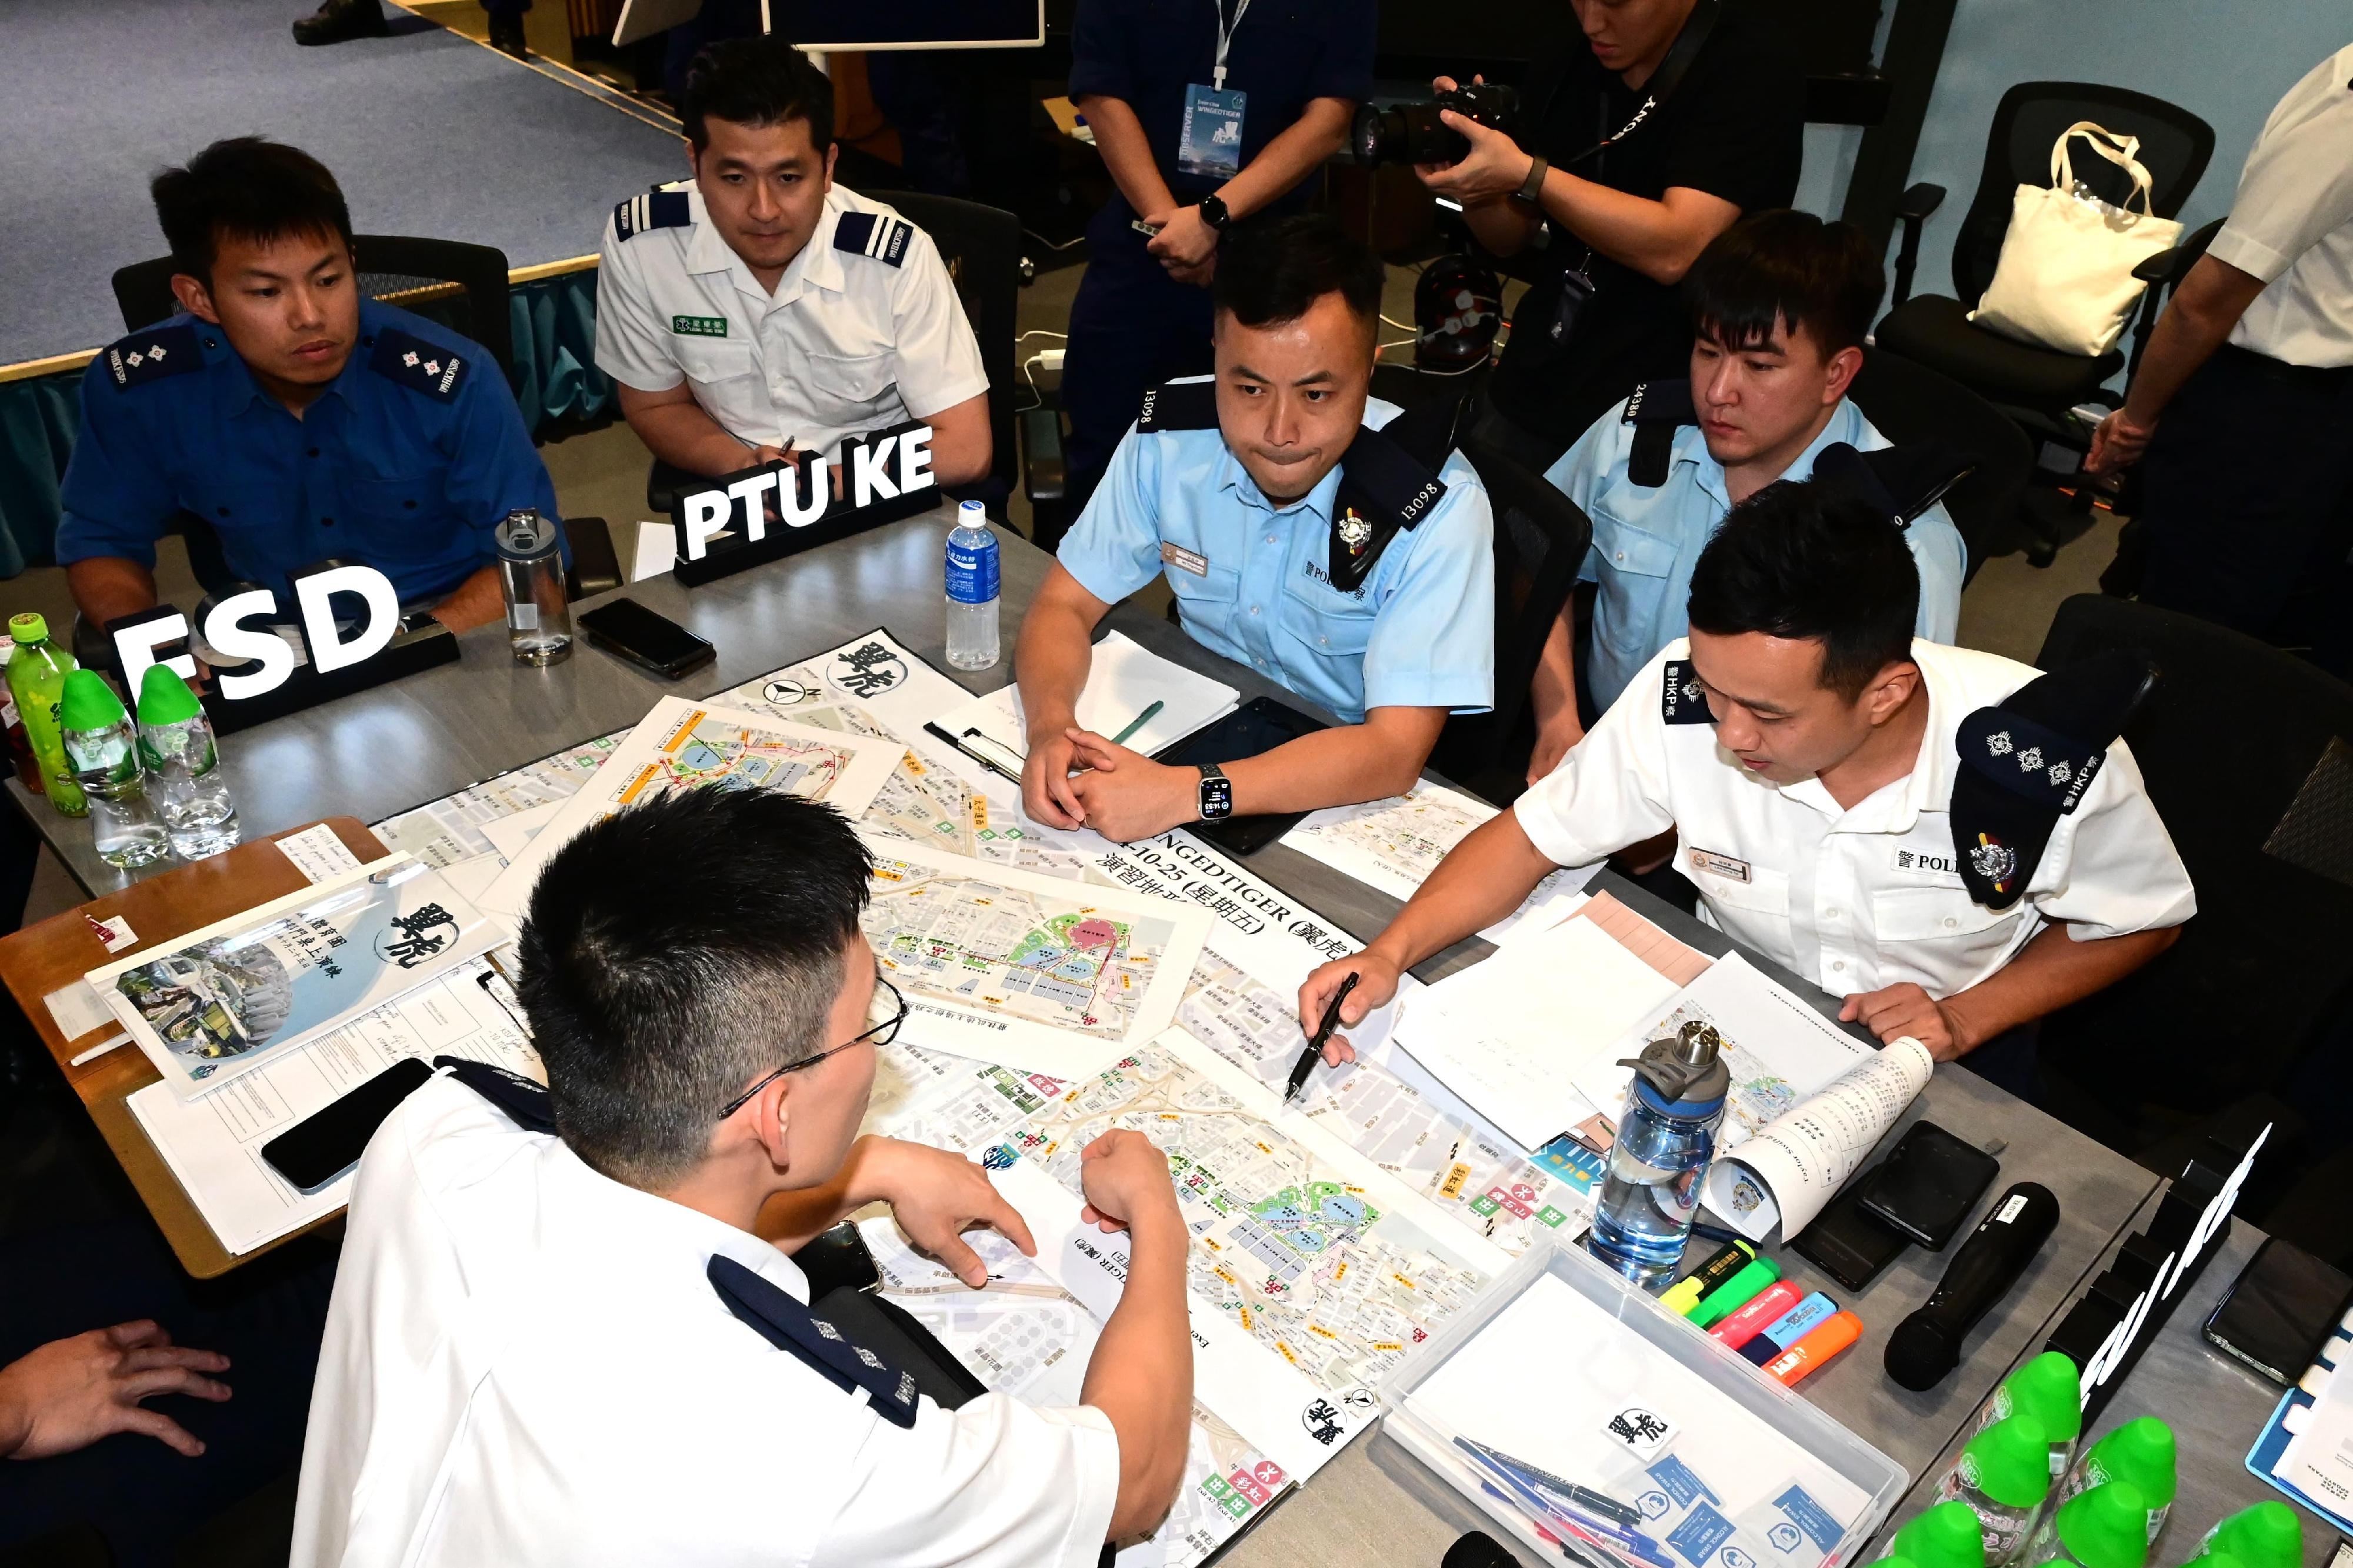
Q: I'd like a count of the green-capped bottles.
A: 12